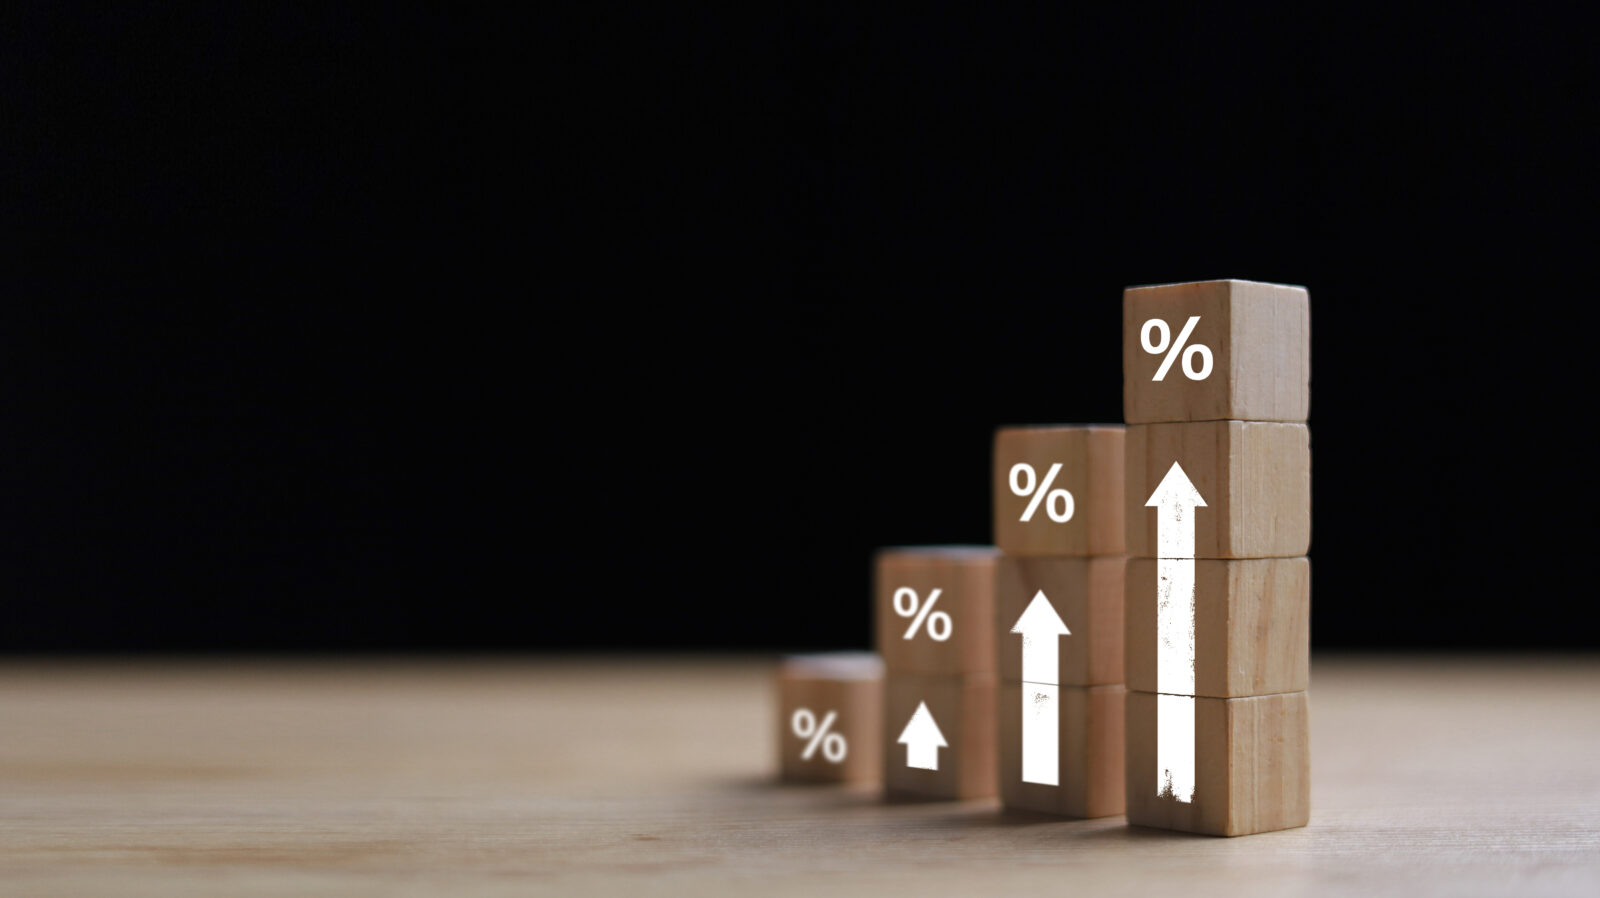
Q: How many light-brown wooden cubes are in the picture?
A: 10